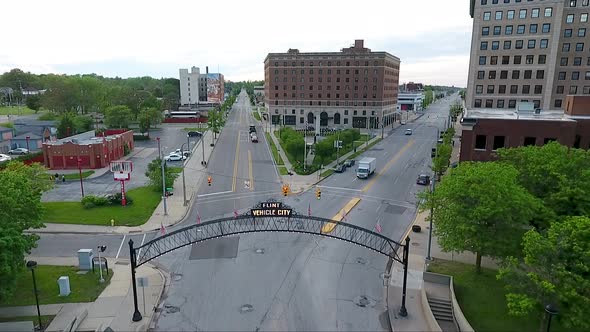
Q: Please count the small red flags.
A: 6